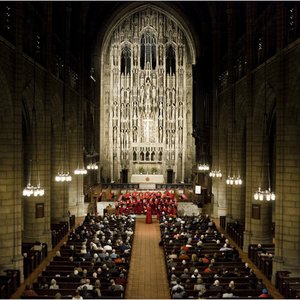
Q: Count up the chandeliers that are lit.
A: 8